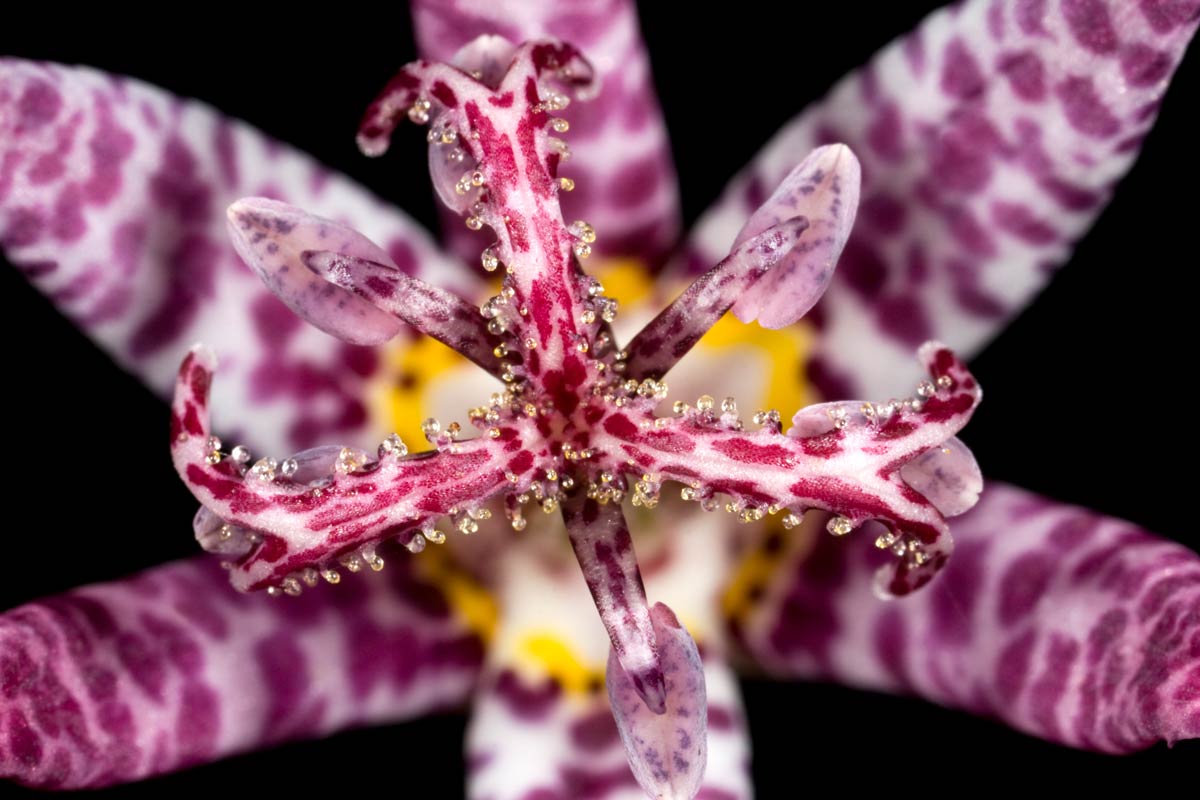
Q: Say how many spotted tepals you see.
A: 6